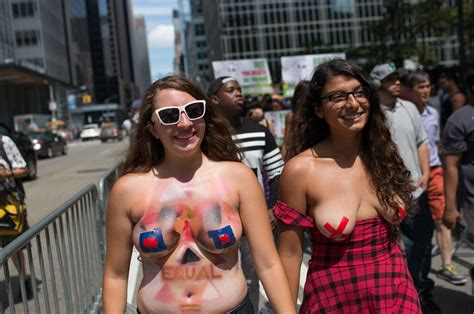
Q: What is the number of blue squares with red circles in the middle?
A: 2